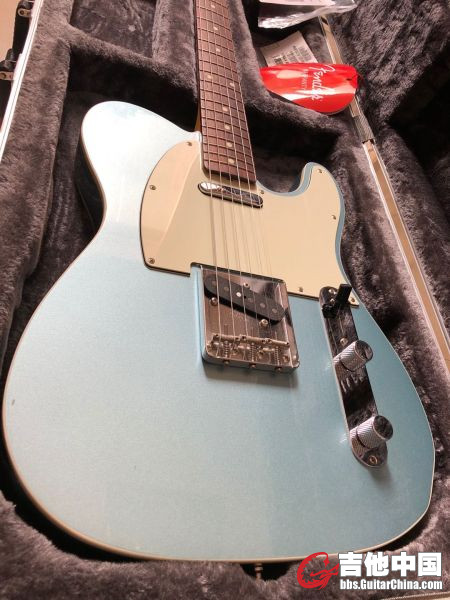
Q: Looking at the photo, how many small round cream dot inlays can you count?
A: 9